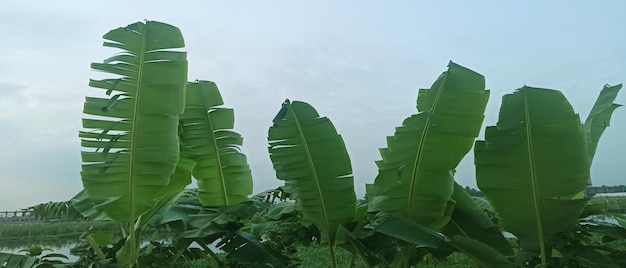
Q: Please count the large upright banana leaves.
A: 5